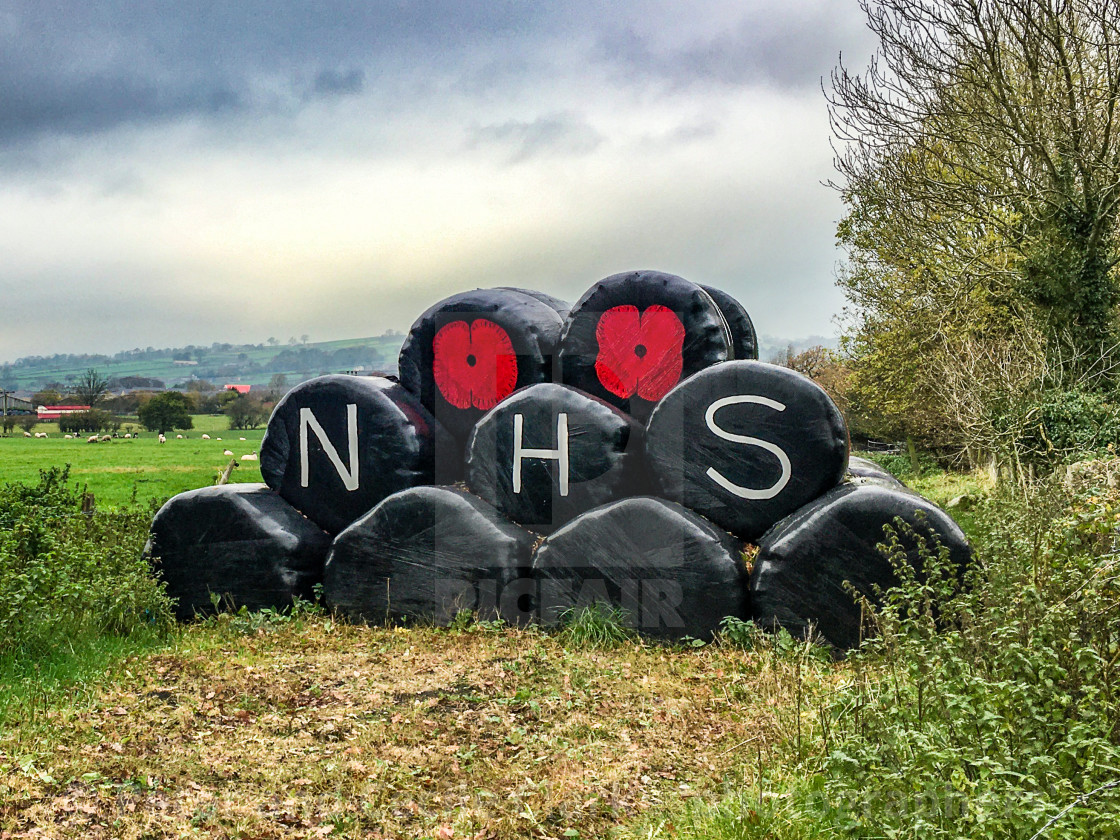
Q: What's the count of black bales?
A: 12